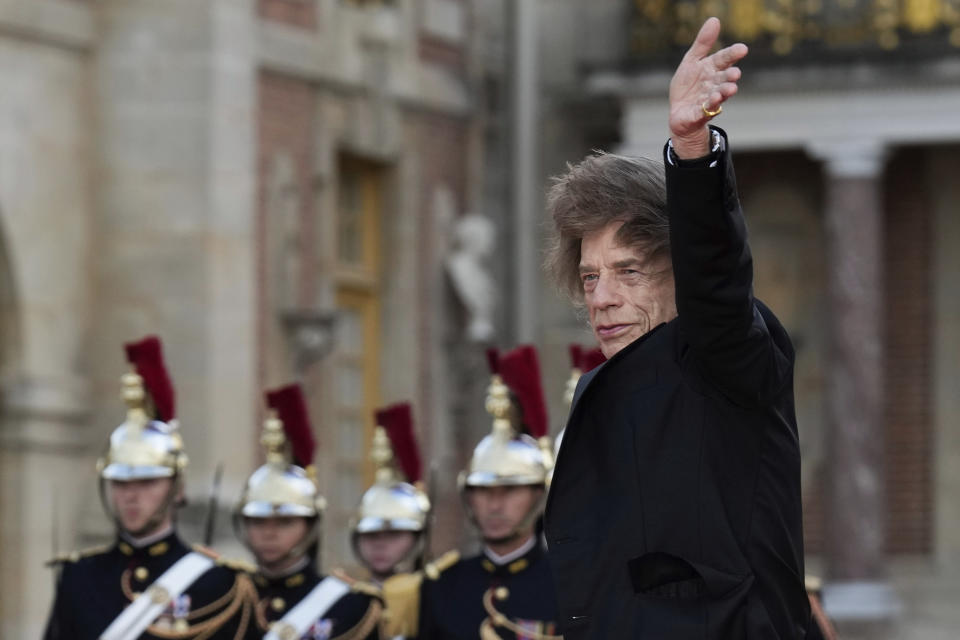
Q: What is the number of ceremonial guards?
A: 5